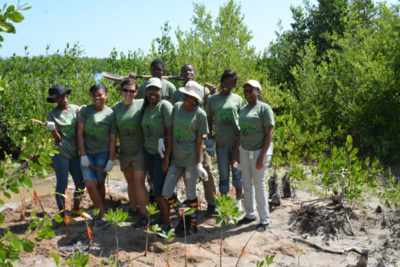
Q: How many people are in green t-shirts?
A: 9